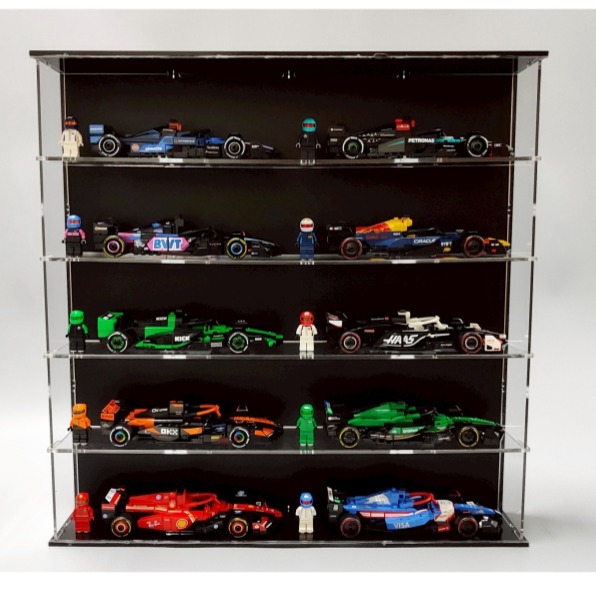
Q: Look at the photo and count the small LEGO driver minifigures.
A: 10